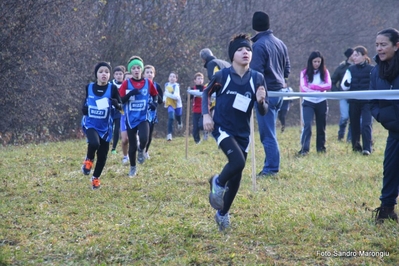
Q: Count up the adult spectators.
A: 6